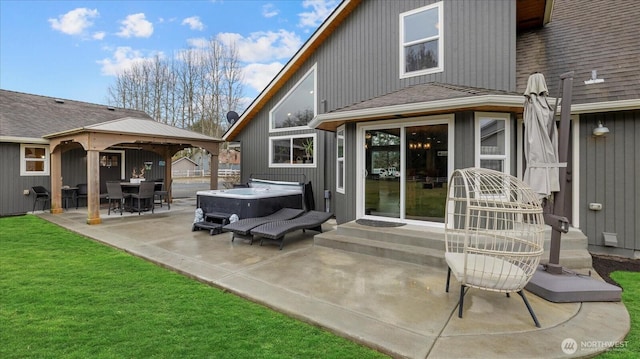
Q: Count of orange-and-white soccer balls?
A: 0